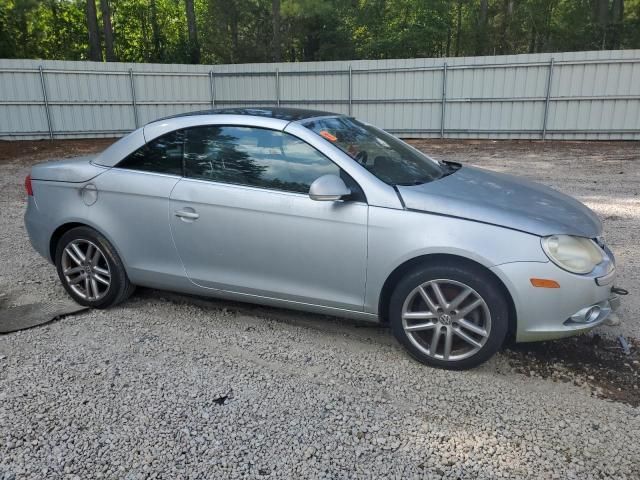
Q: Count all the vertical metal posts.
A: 7